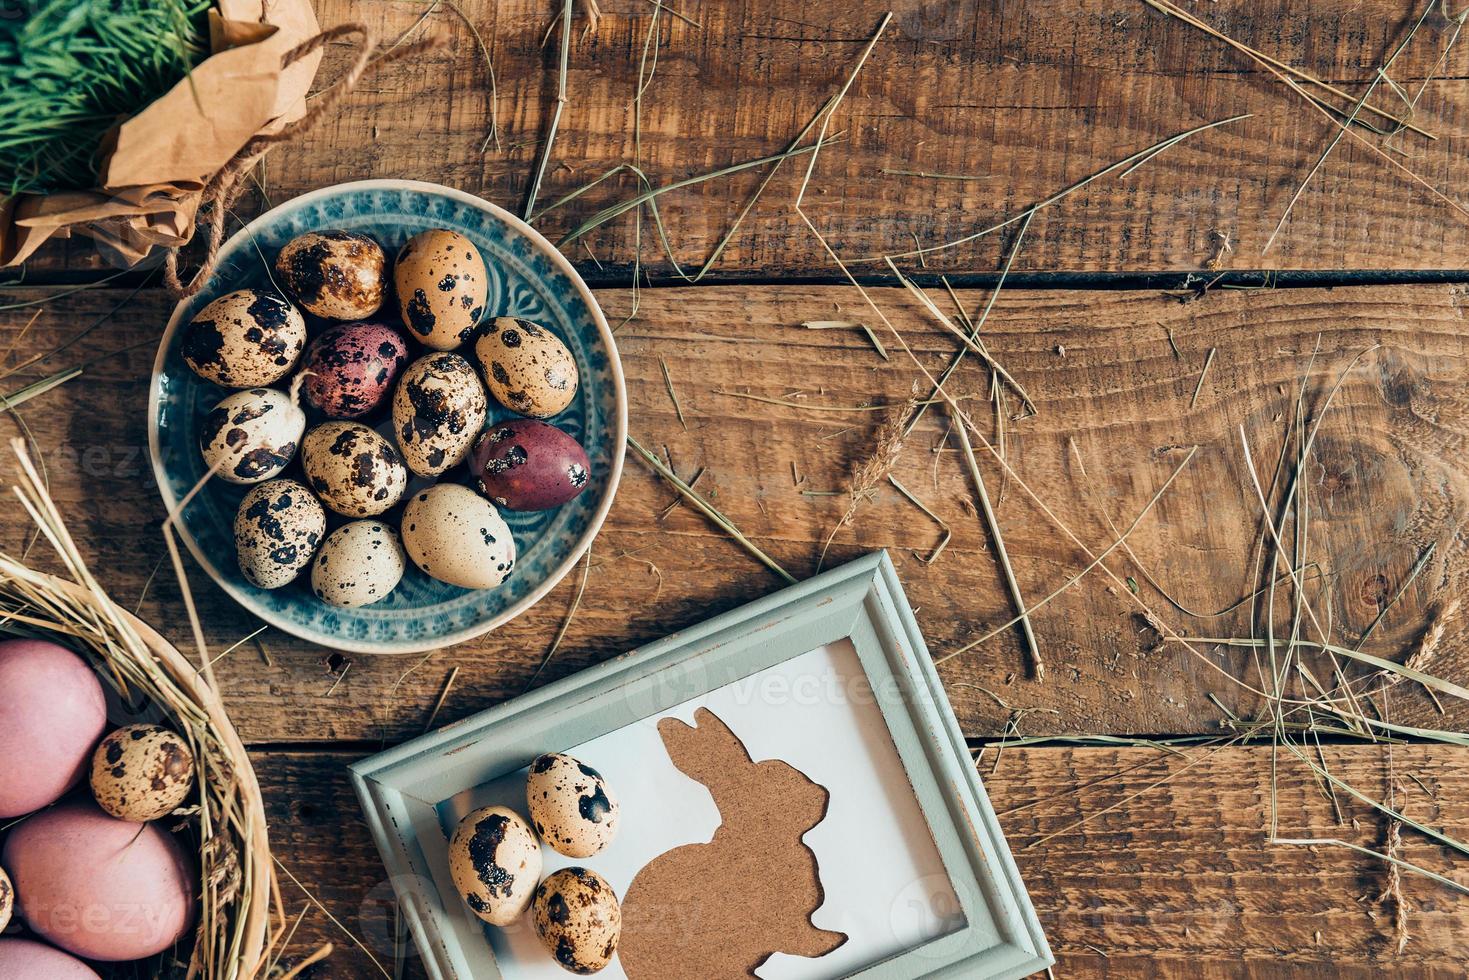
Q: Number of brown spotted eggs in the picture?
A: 15